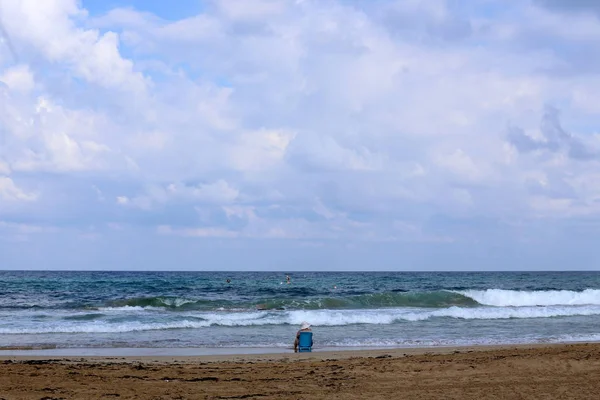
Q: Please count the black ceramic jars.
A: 0